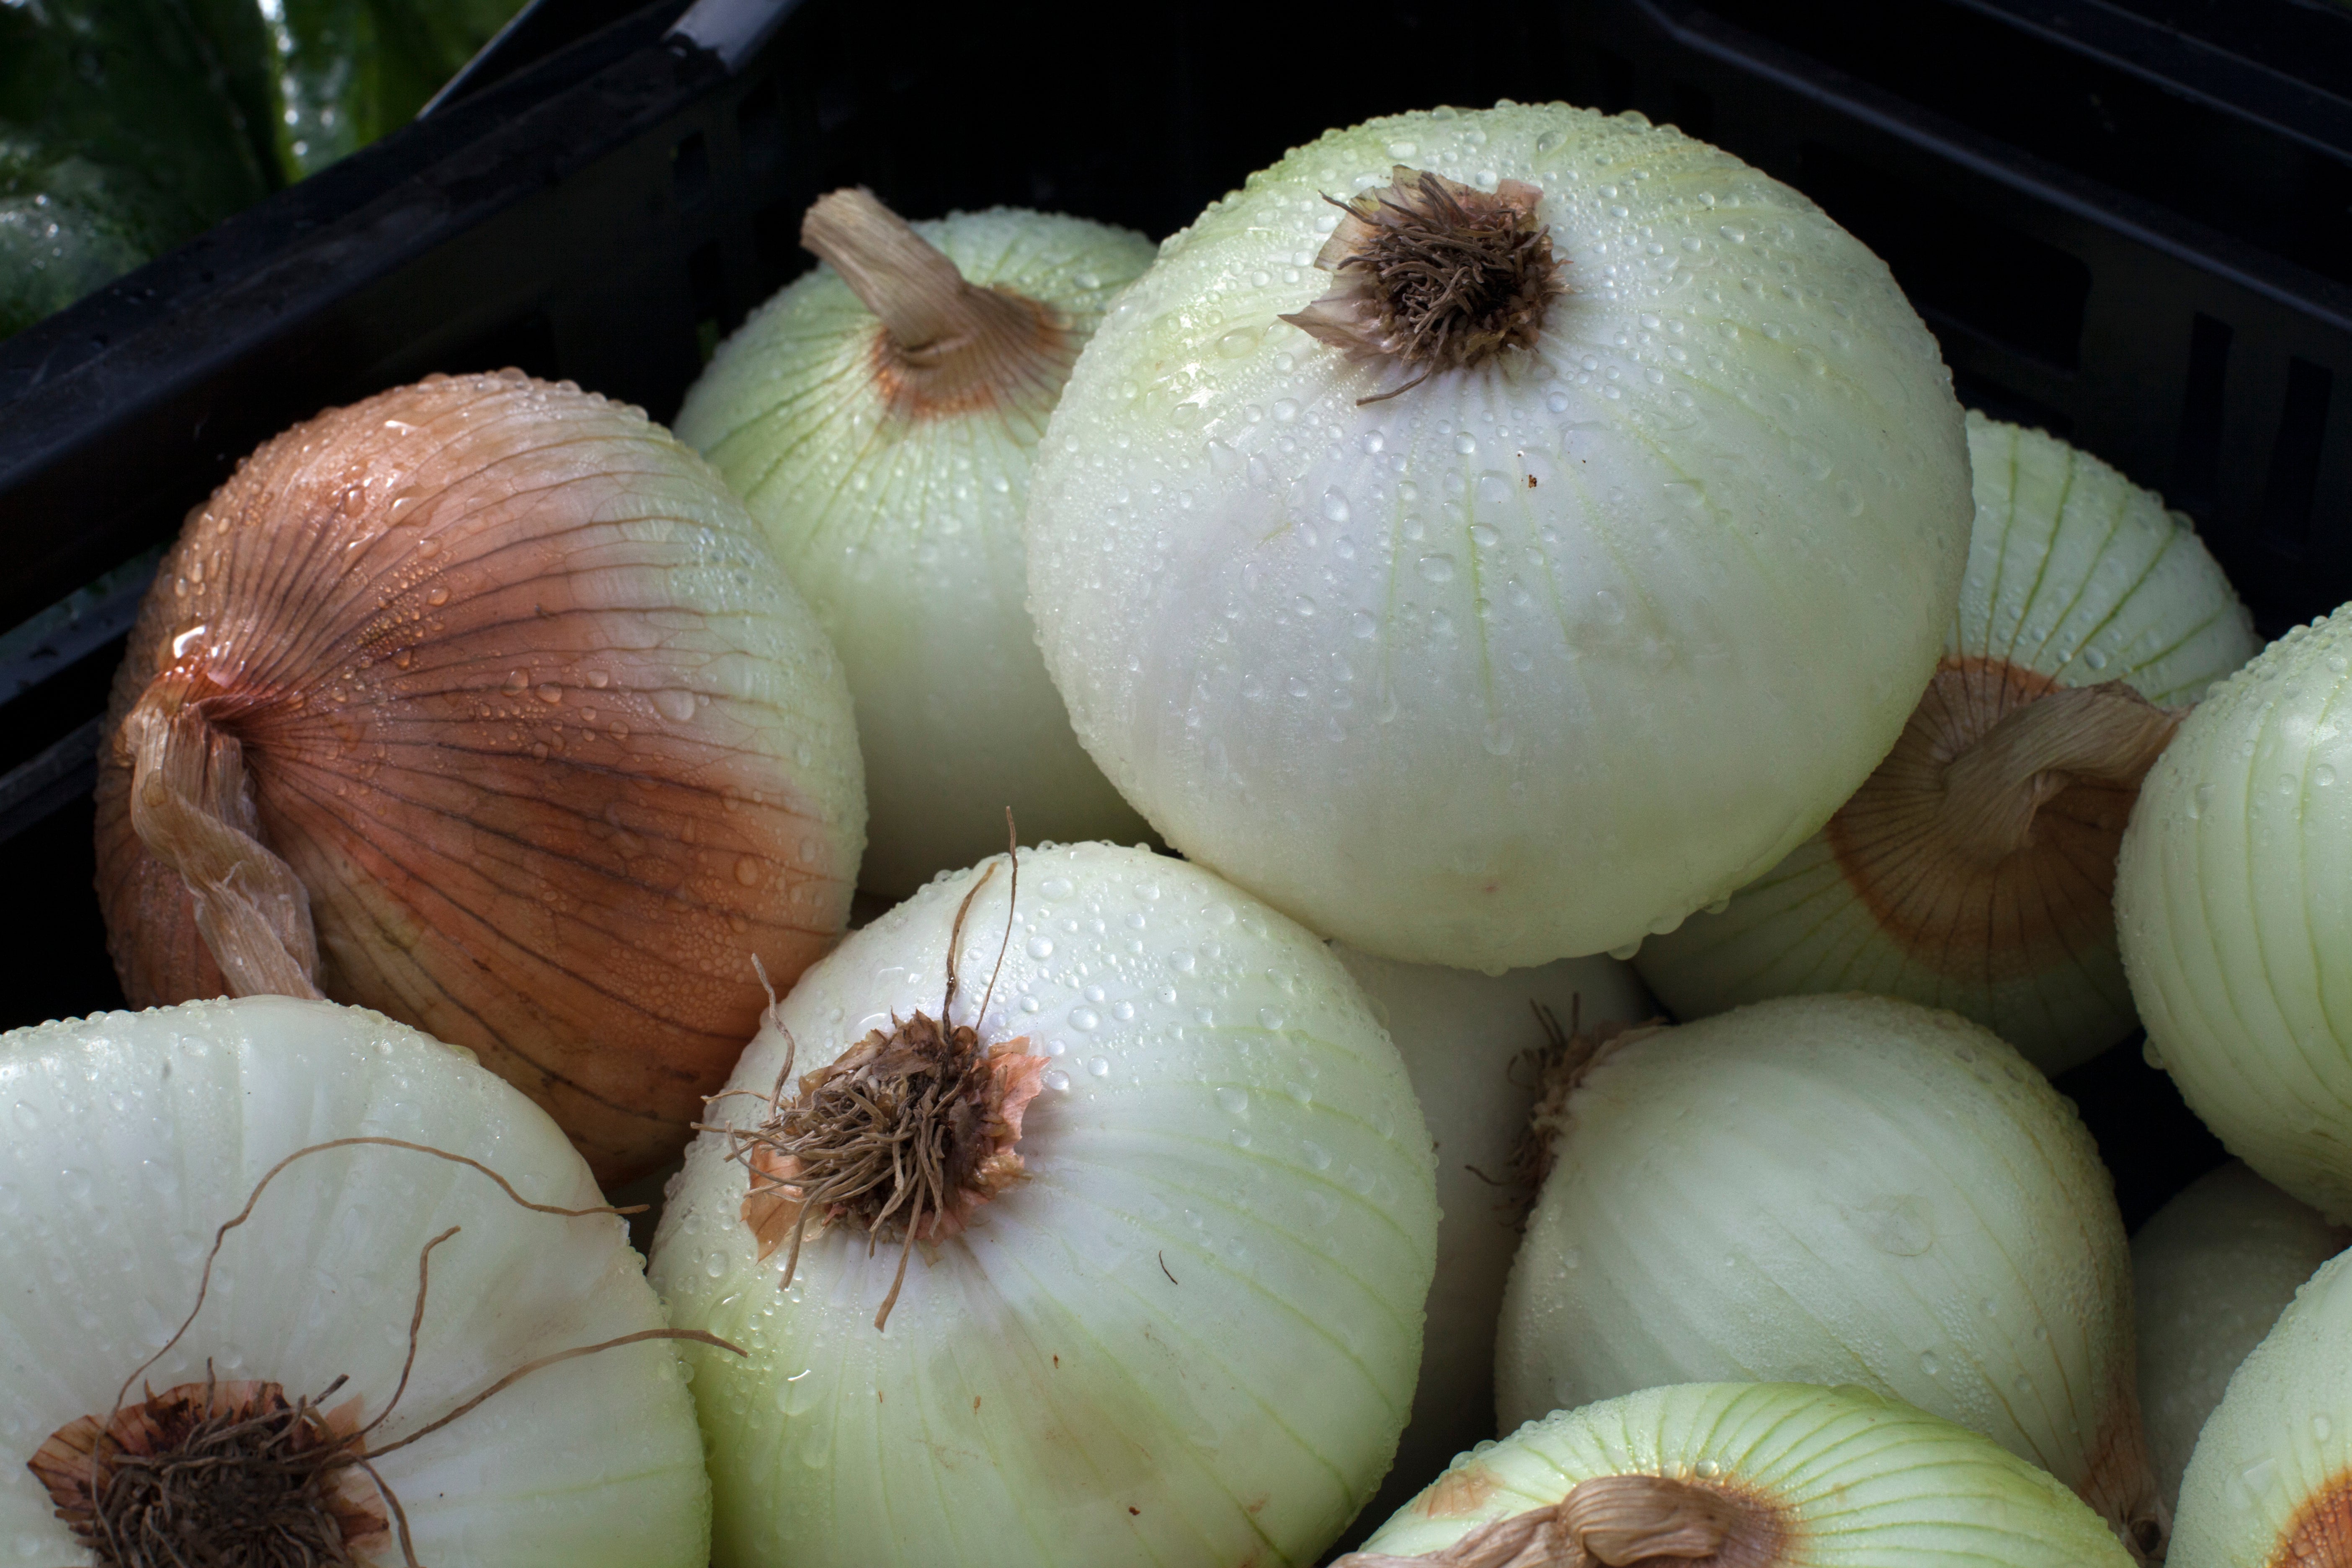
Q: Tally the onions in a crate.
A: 12